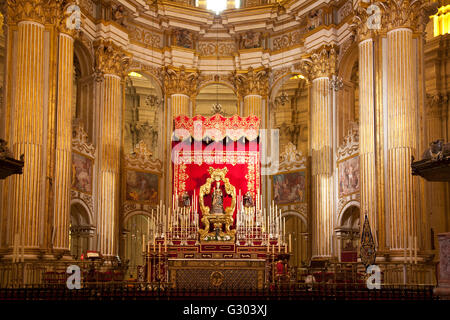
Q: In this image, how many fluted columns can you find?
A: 8